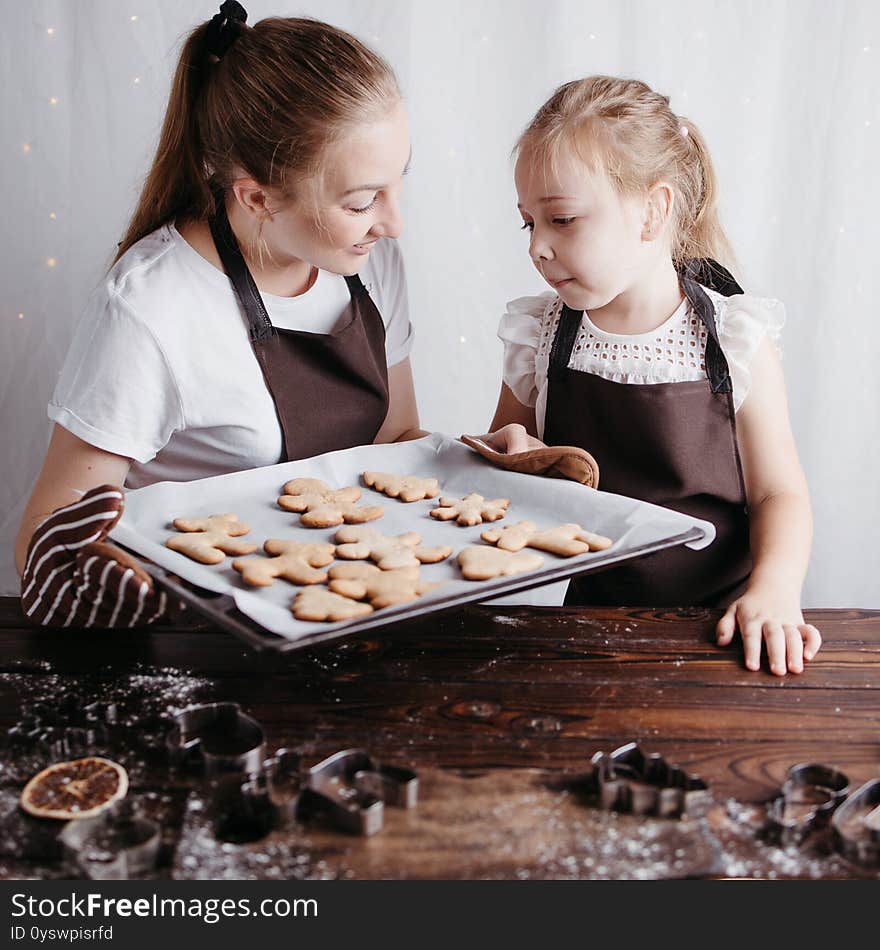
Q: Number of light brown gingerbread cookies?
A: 10